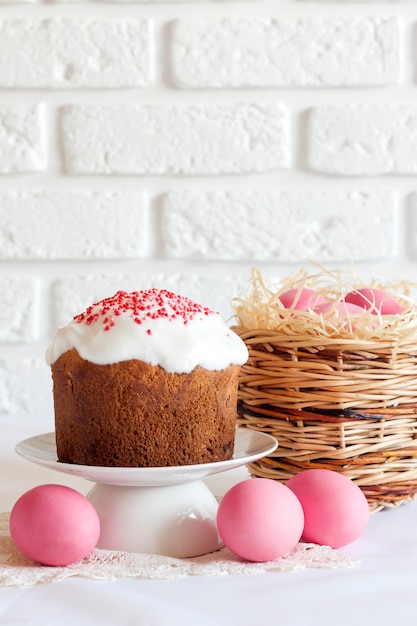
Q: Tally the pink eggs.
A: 6